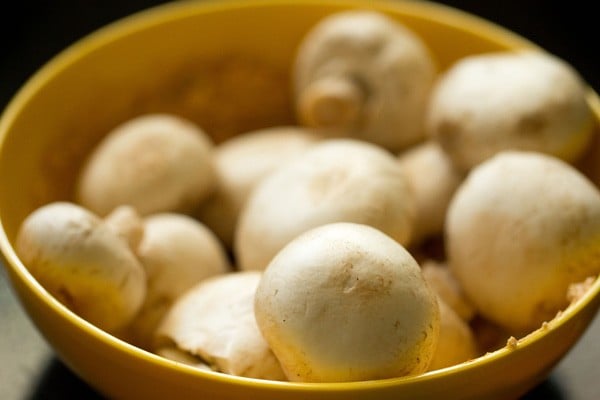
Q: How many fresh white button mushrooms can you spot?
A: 12